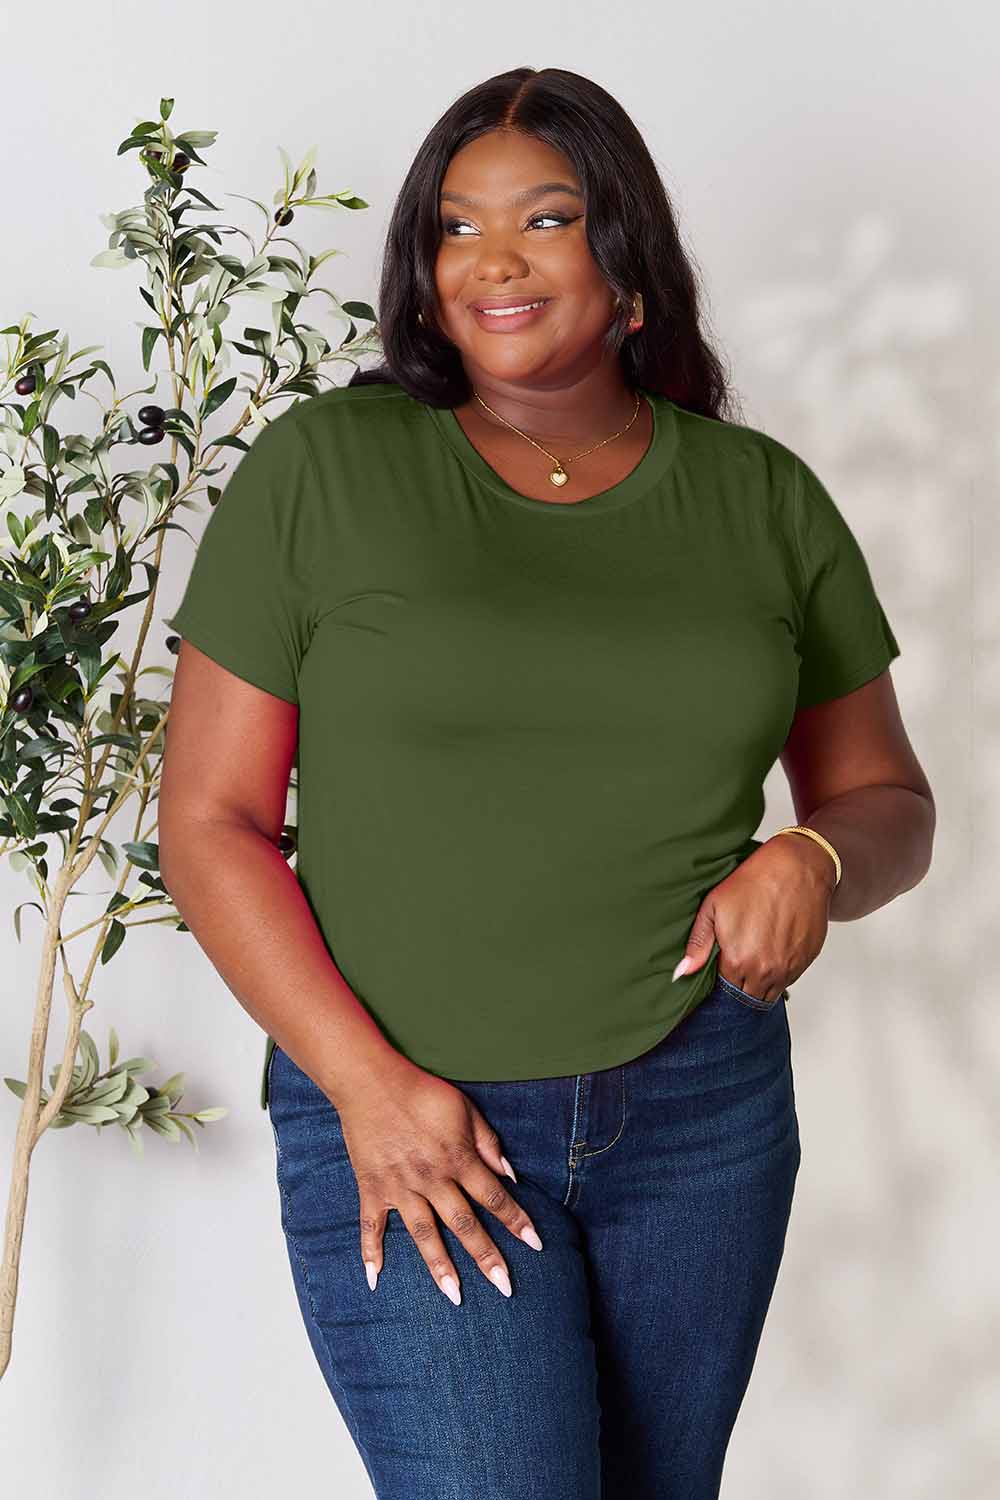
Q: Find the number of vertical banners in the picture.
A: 0